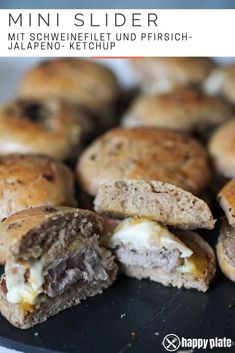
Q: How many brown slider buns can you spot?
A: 11